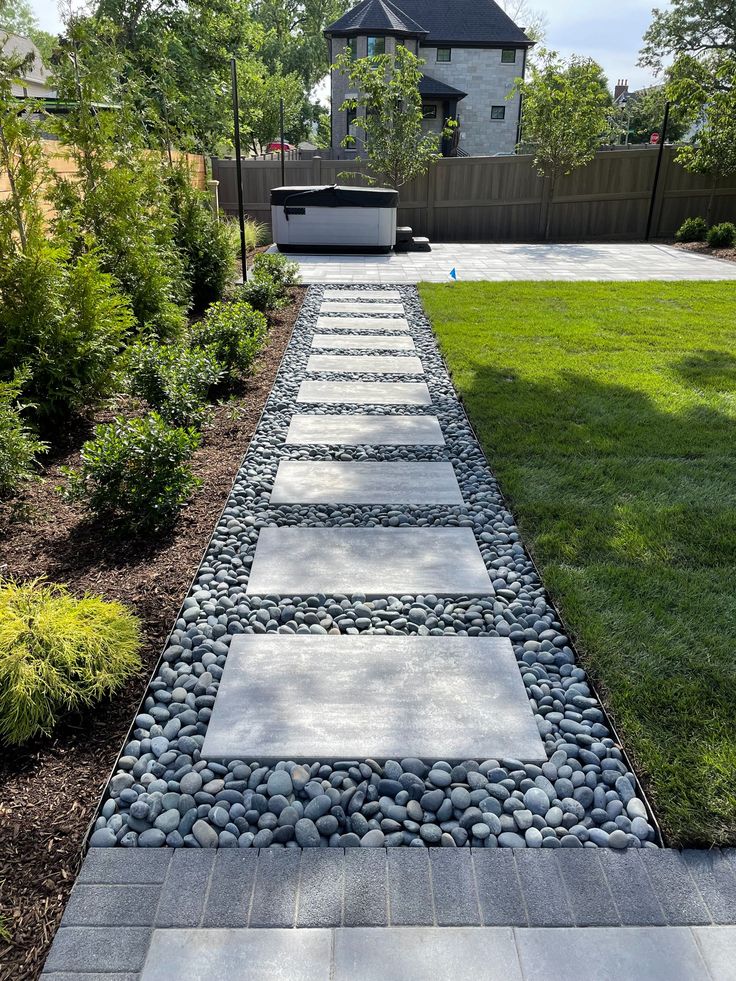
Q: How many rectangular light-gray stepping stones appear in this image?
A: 10